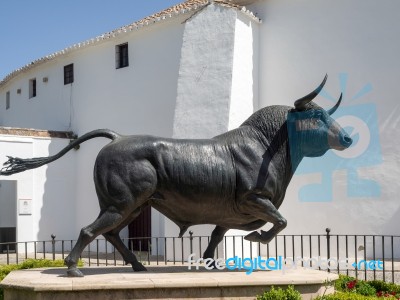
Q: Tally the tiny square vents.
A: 2